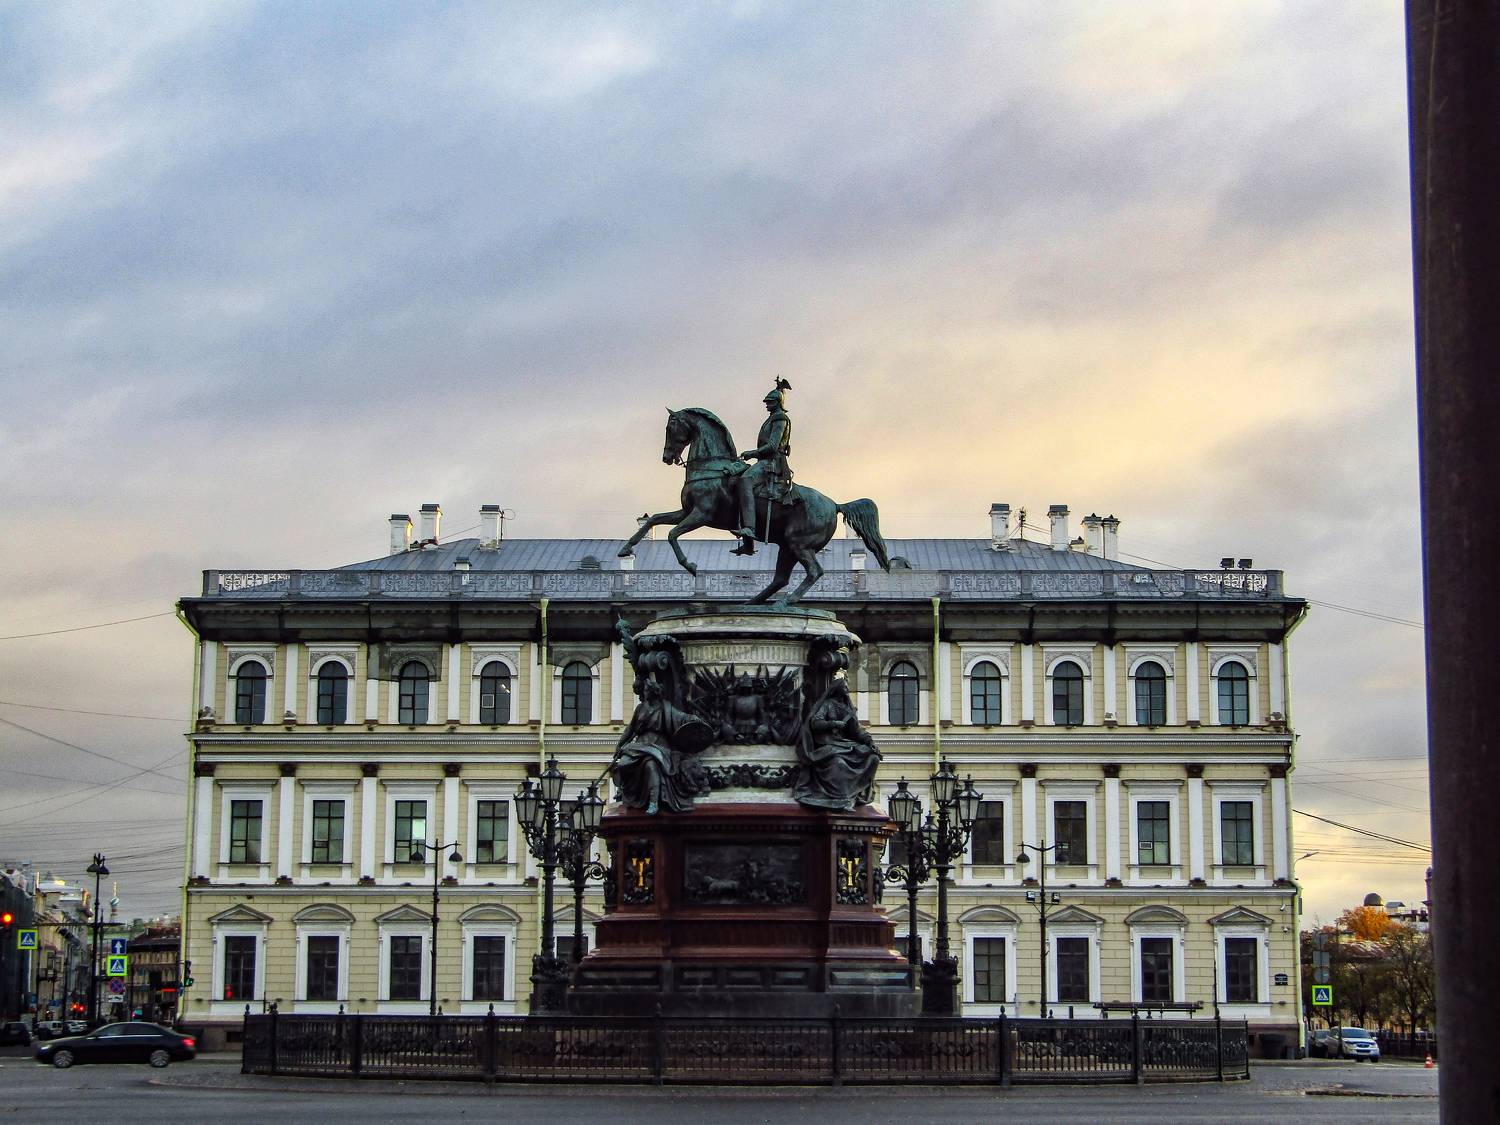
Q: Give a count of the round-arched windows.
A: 10